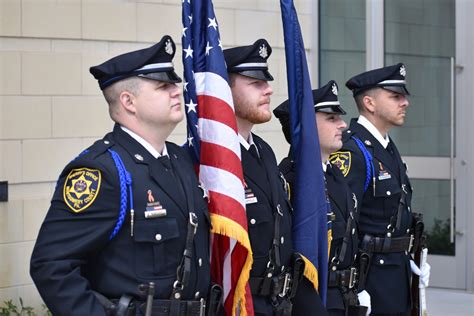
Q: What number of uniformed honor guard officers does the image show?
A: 4